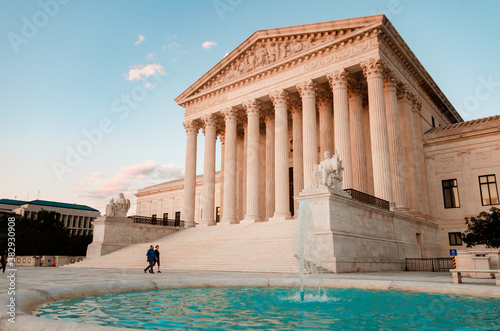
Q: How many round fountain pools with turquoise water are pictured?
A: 1